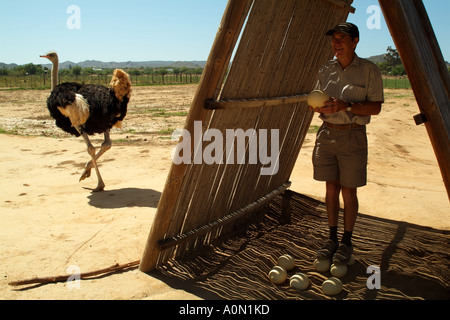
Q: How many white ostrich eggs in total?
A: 8